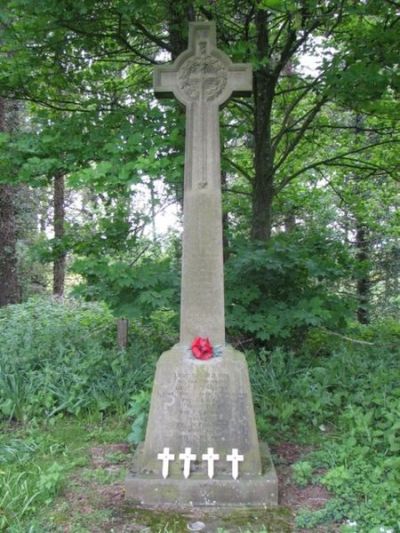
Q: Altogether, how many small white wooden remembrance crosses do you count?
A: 4